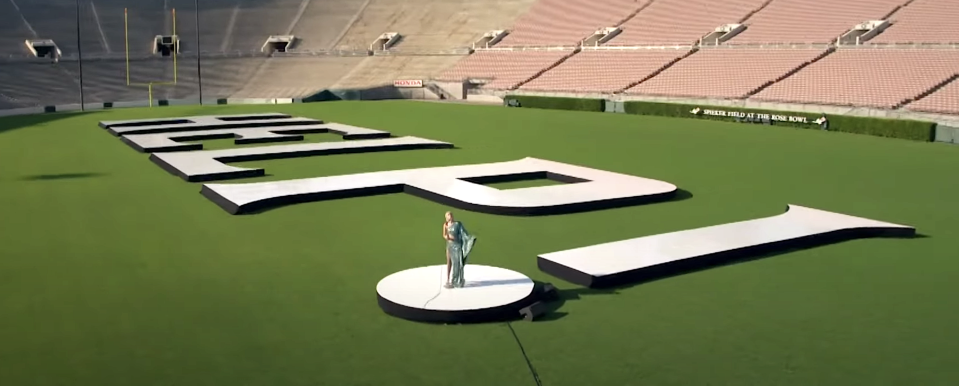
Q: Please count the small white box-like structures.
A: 8